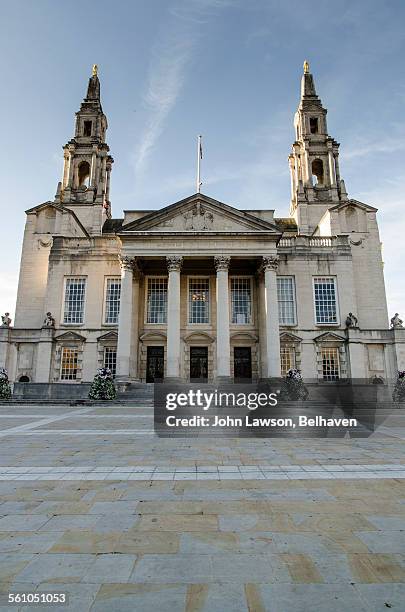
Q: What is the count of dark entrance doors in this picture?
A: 3